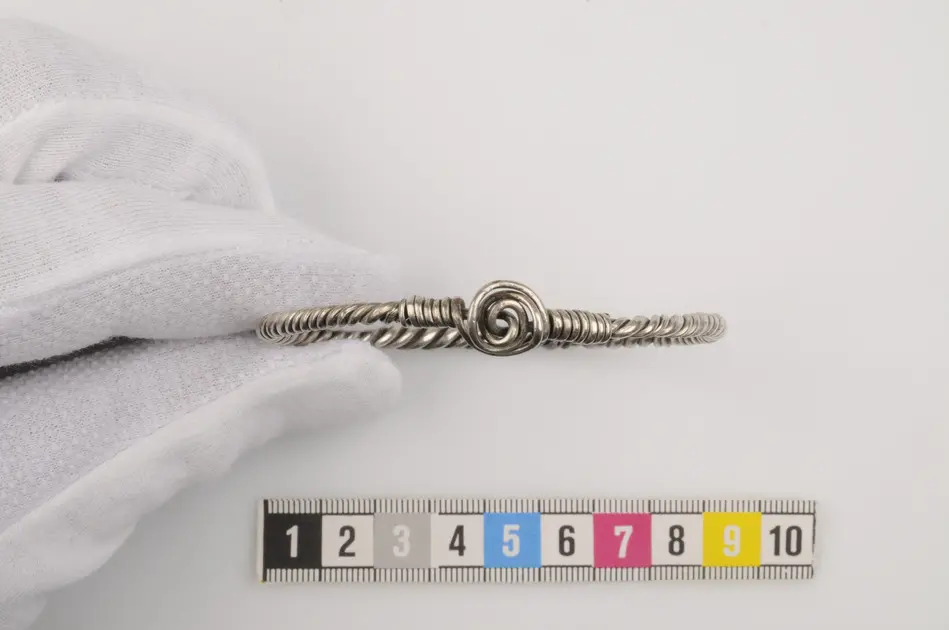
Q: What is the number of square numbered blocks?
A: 10